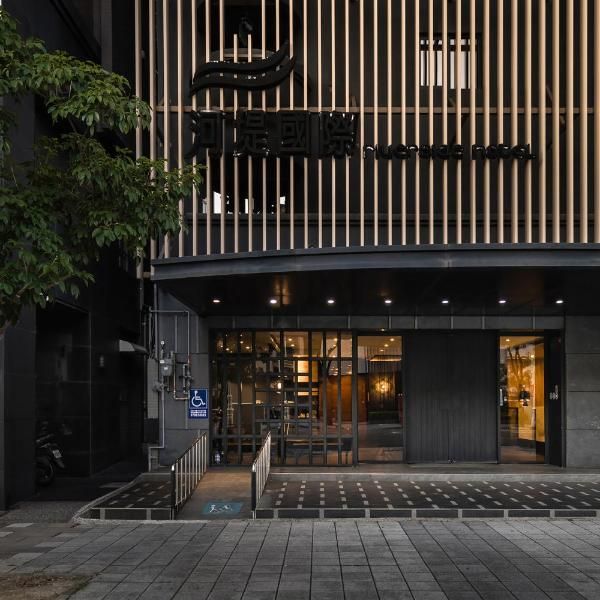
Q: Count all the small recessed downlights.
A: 7